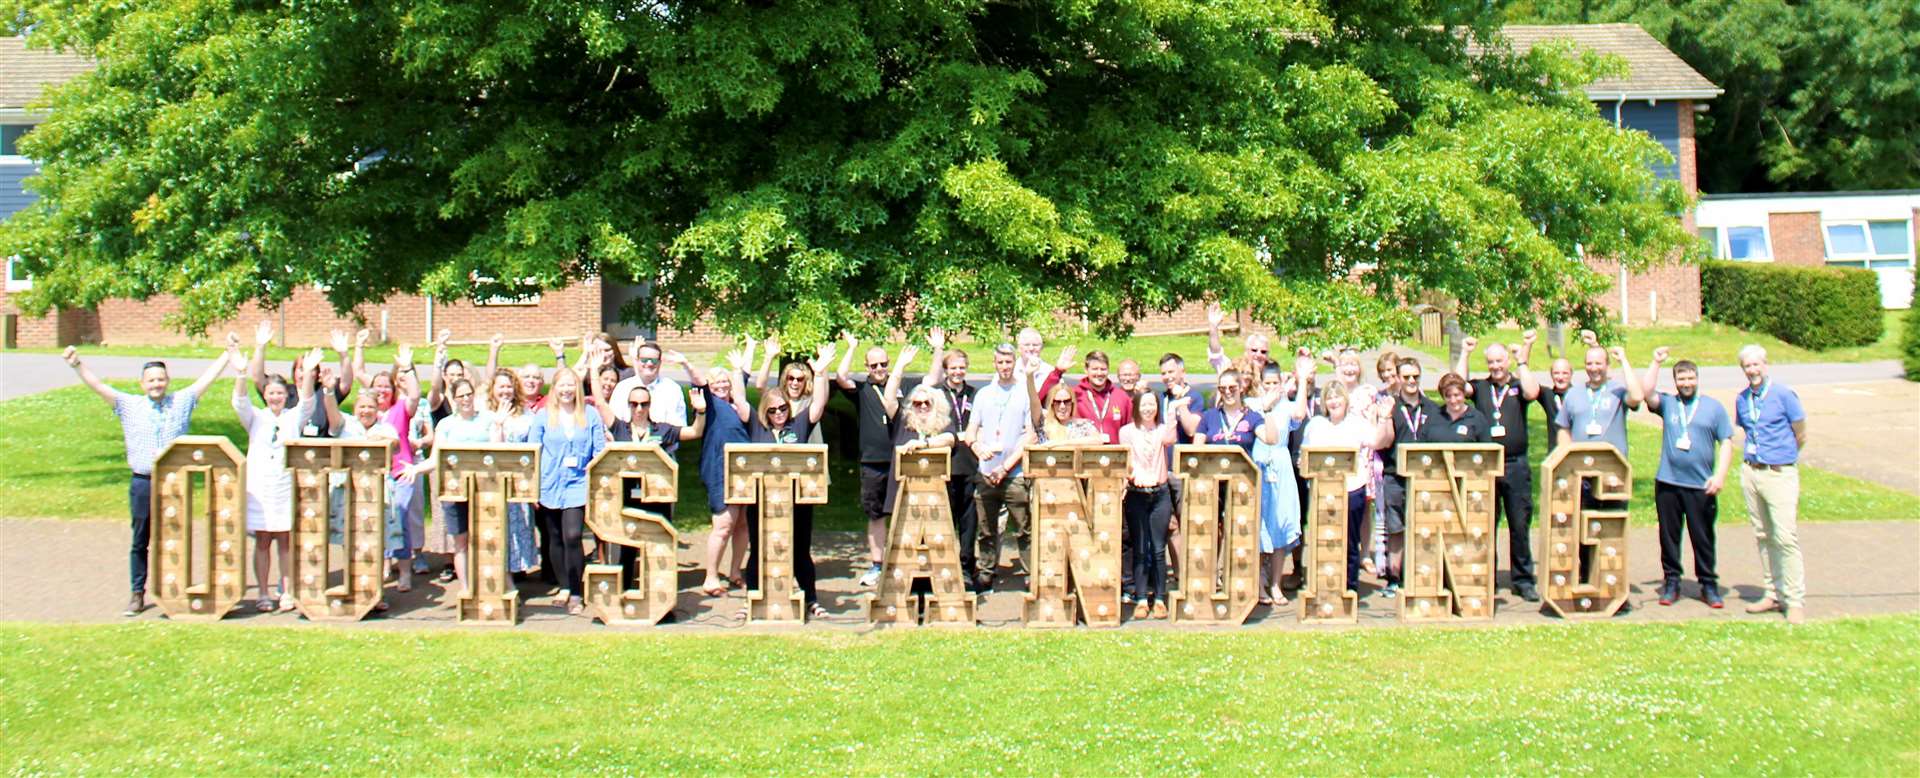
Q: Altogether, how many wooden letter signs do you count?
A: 11